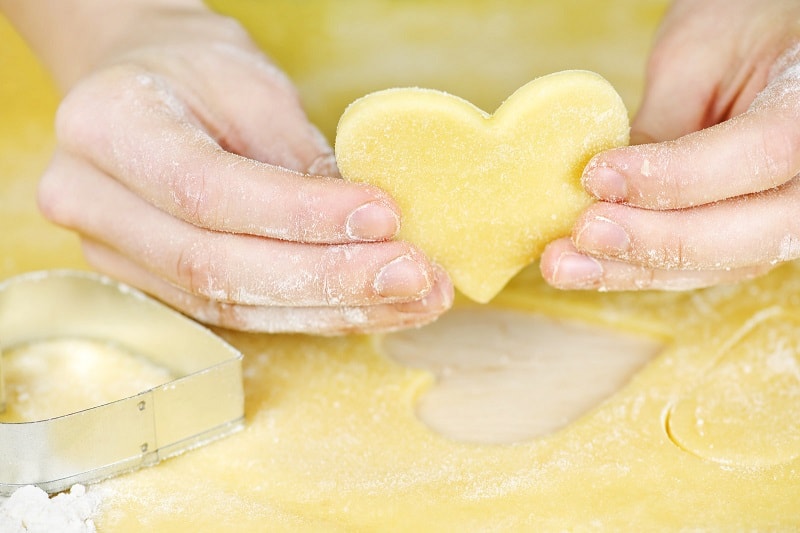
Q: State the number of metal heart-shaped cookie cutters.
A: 1